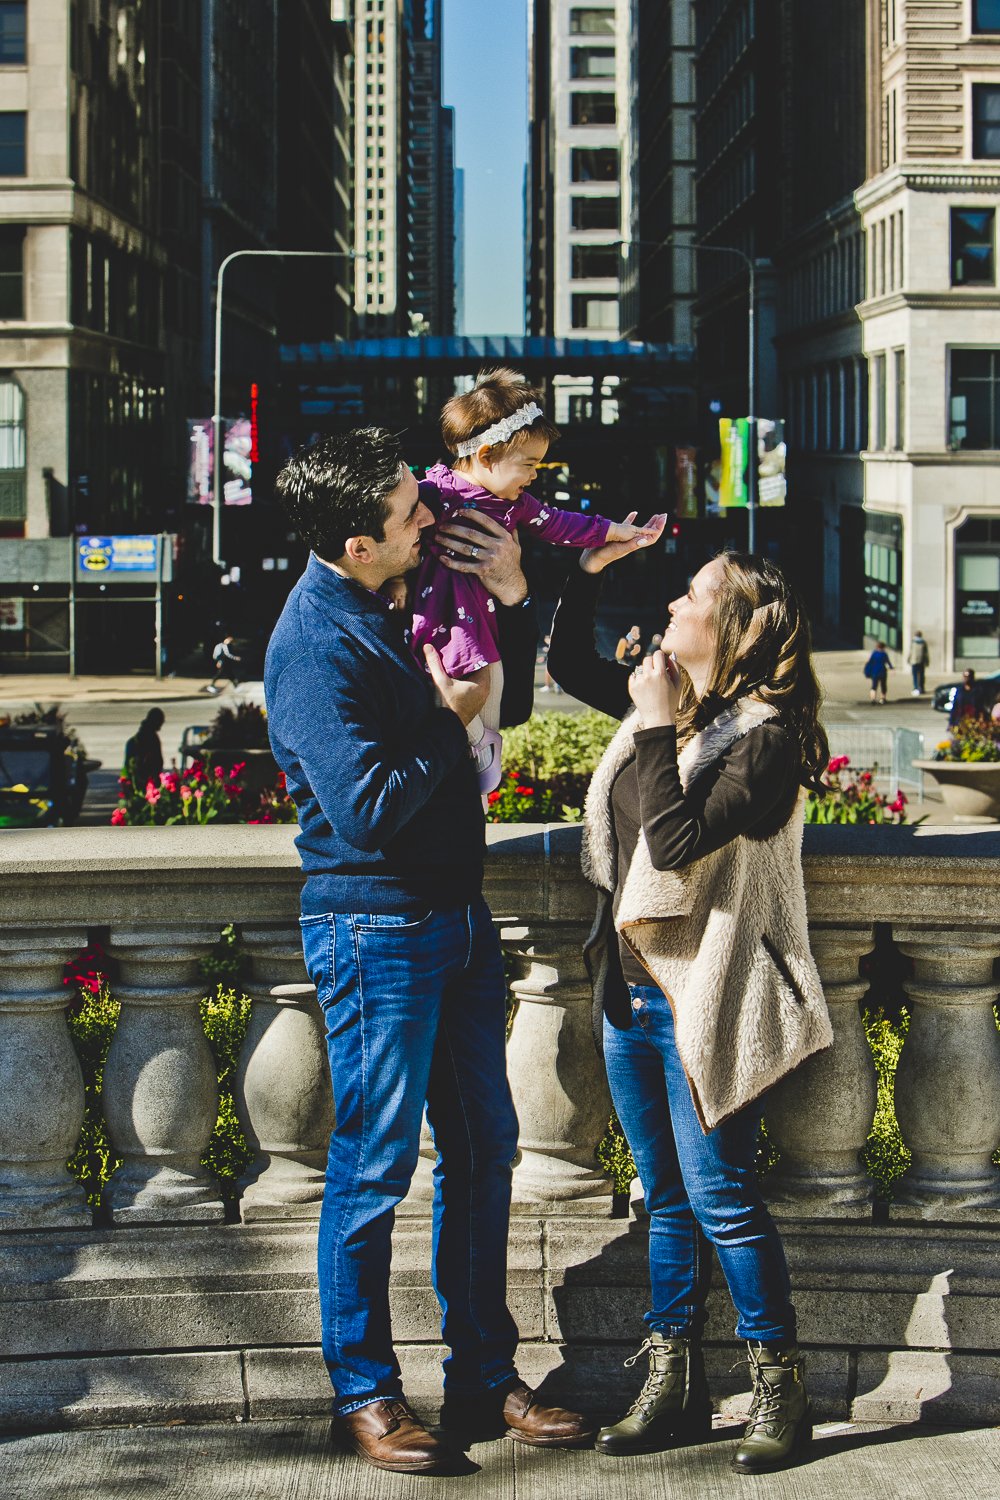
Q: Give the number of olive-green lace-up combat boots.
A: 2